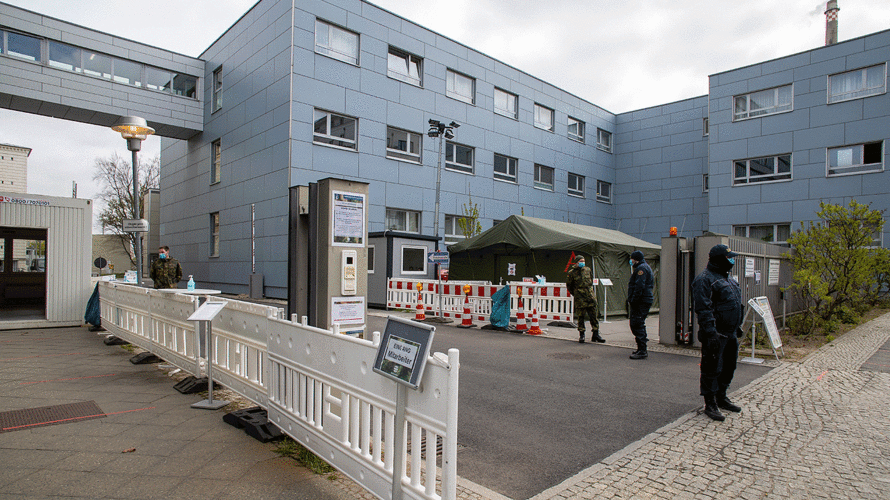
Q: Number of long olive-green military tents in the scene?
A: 1